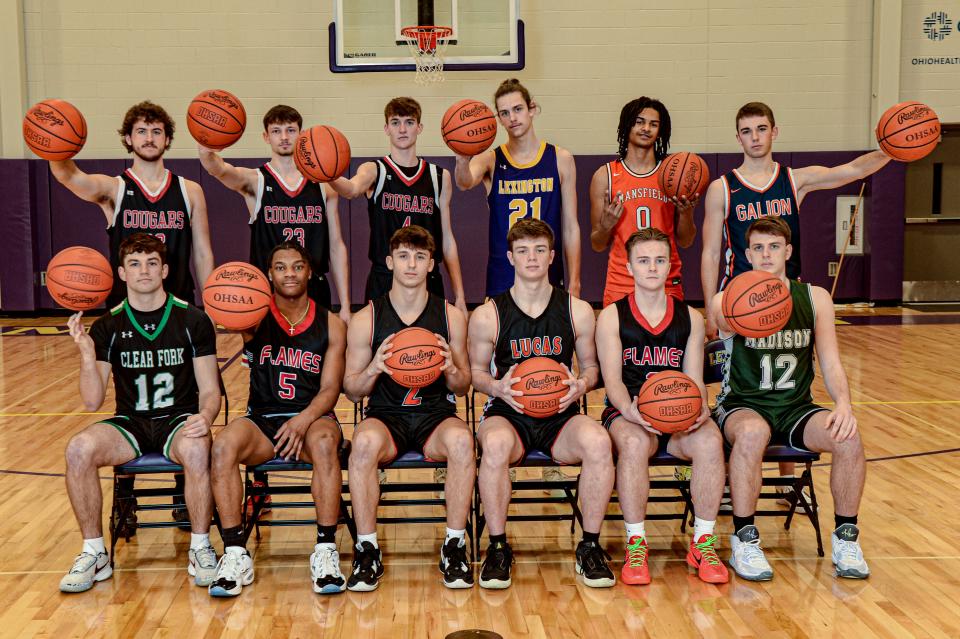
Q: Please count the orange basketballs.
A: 12